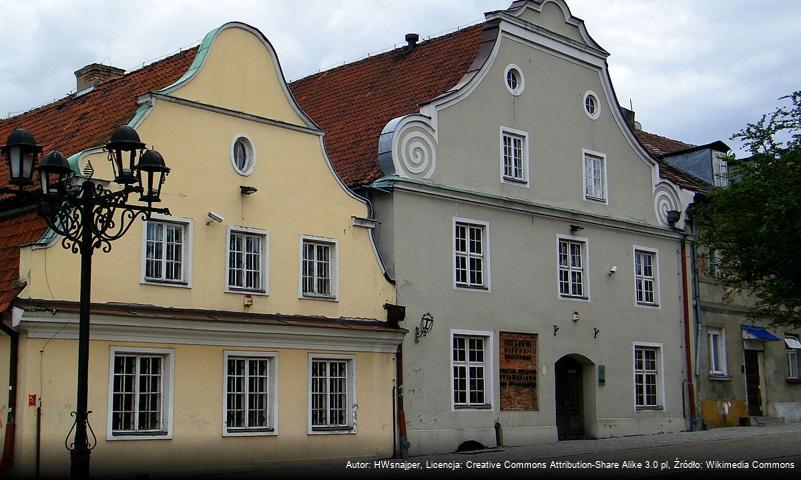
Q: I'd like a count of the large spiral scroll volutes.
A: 2